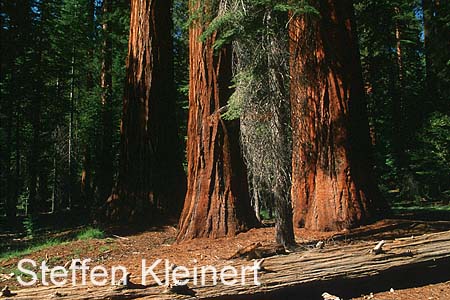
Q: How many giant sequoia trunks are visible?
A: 3